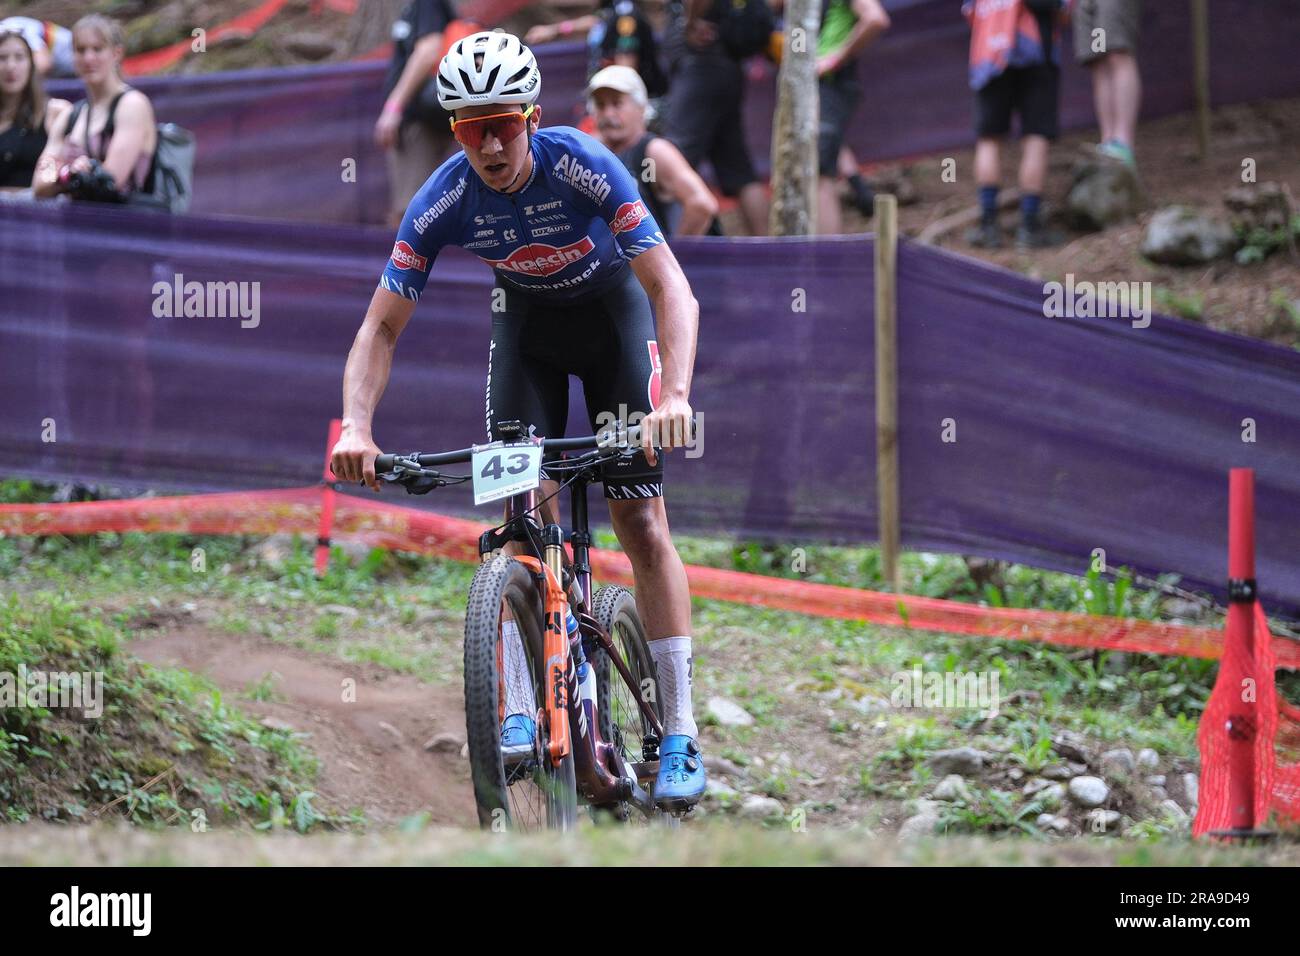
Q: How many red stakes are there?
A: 2